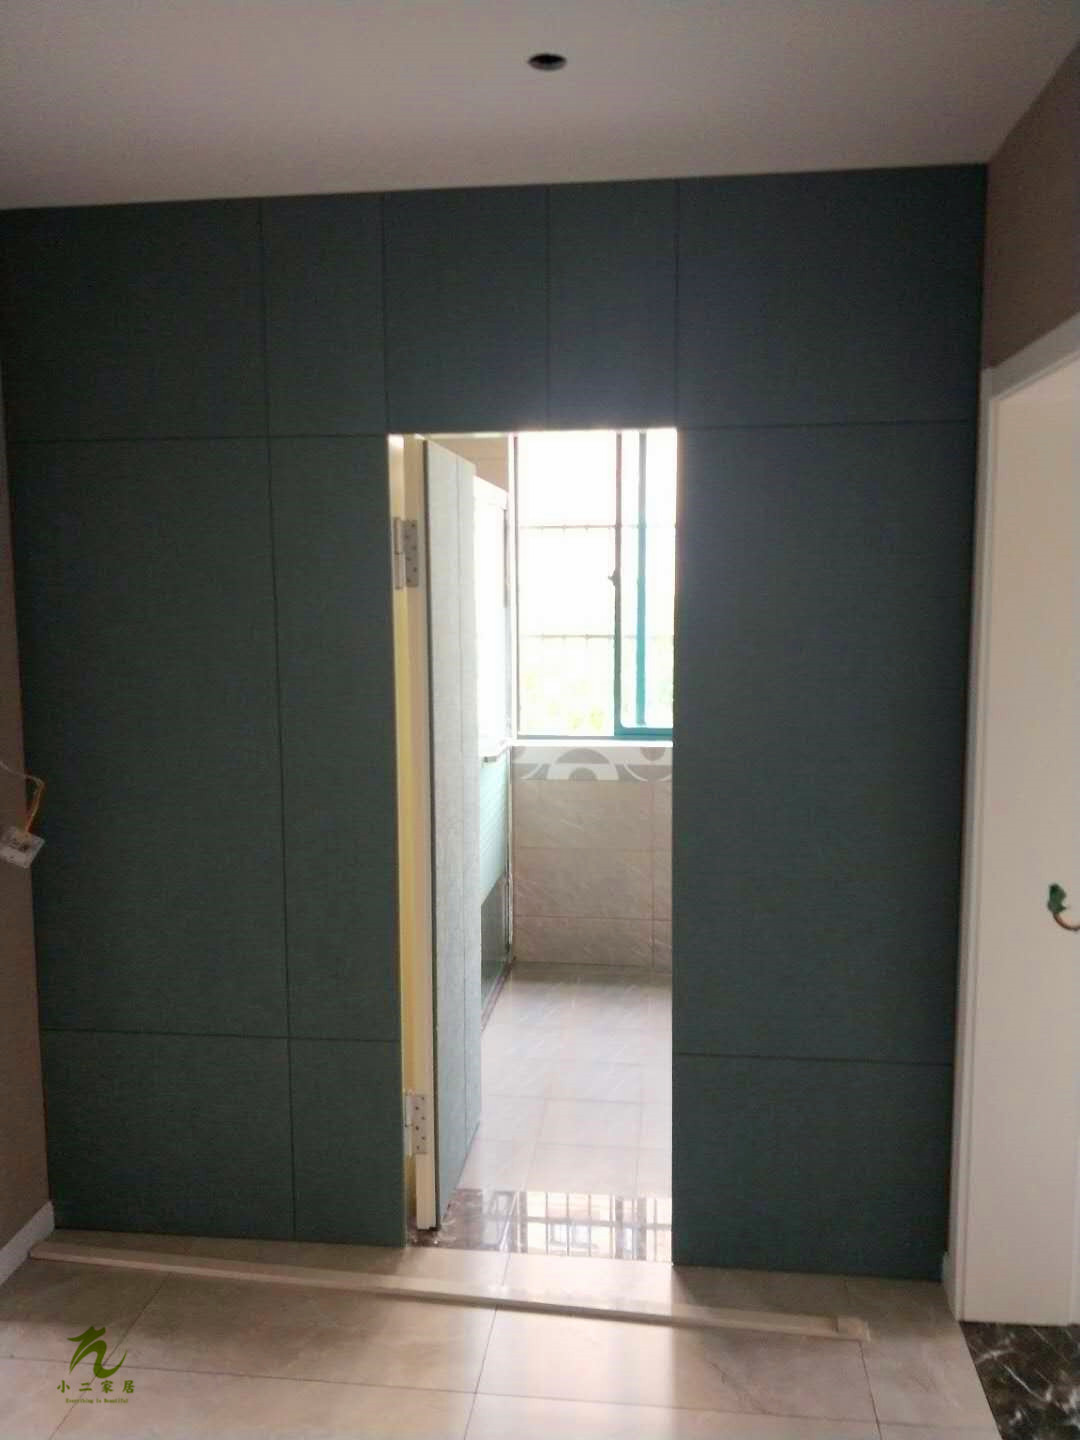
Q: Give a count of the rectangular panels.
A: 11